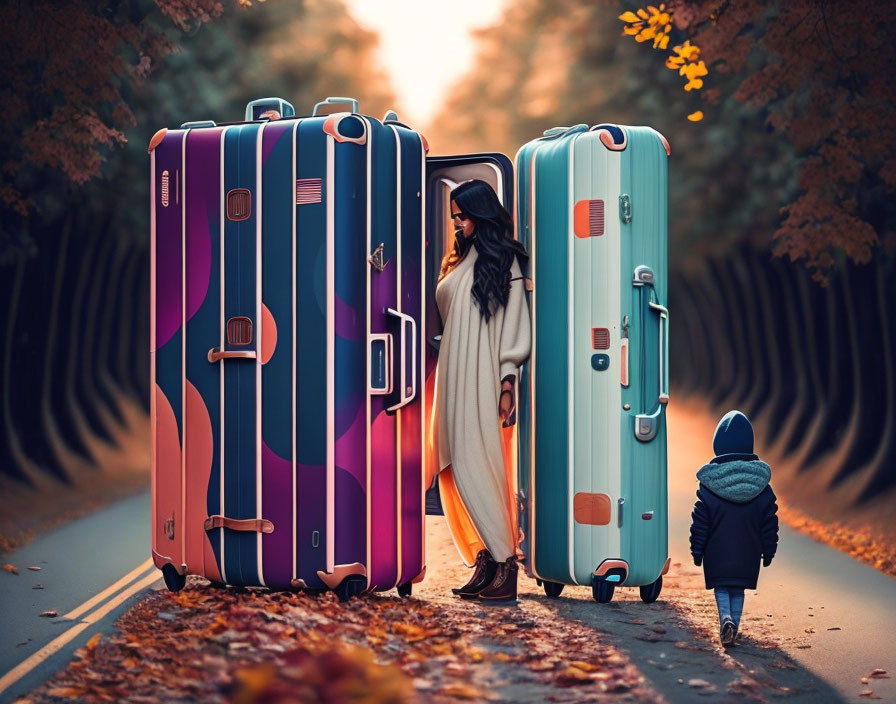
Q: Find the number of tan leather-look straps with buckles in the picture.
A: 2